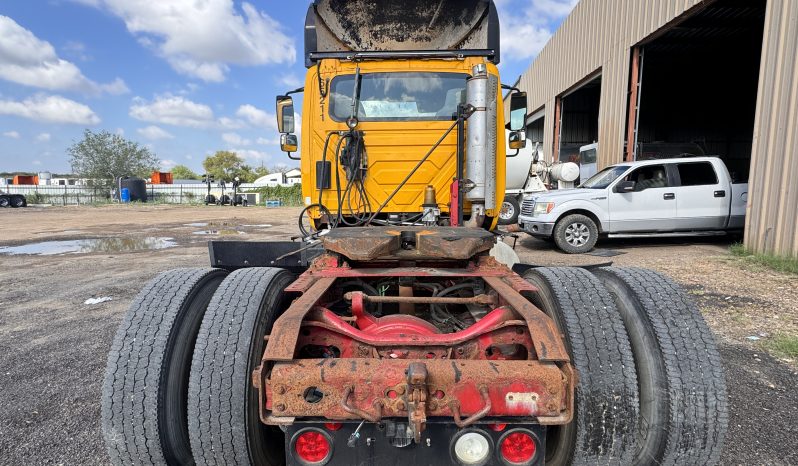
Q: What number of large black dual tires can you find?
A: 4